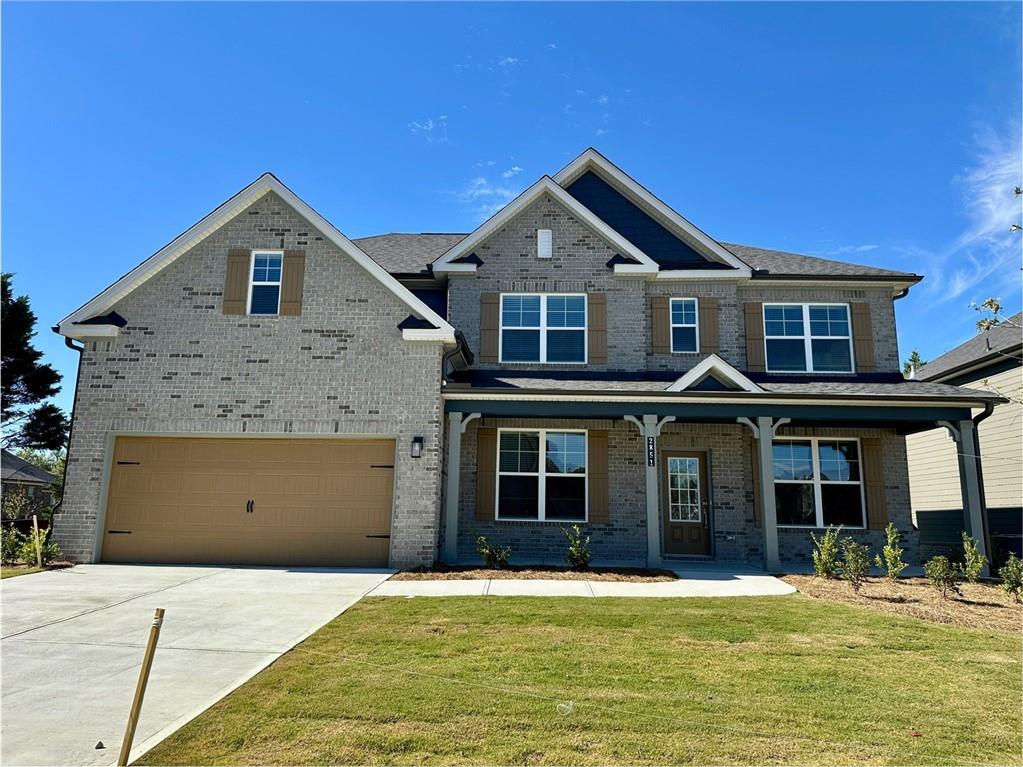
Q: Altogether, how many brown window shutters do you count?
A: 12